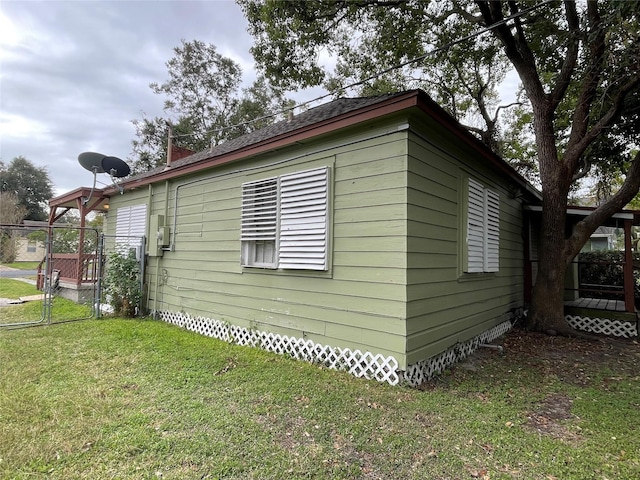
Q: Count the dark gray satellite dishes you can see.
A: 2